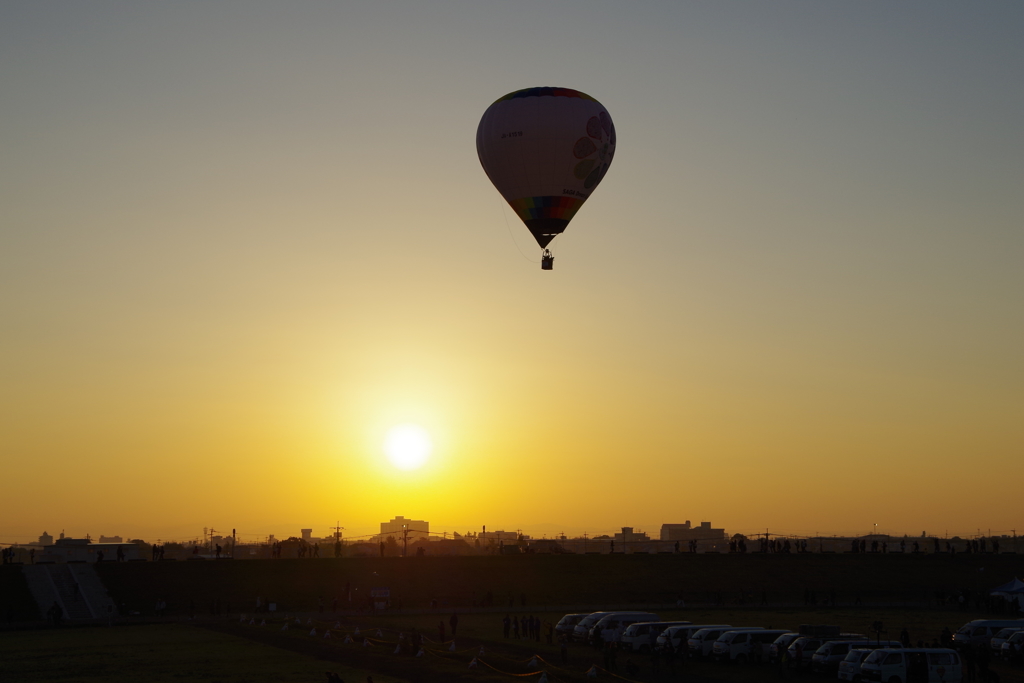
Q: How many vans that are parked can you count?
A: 15